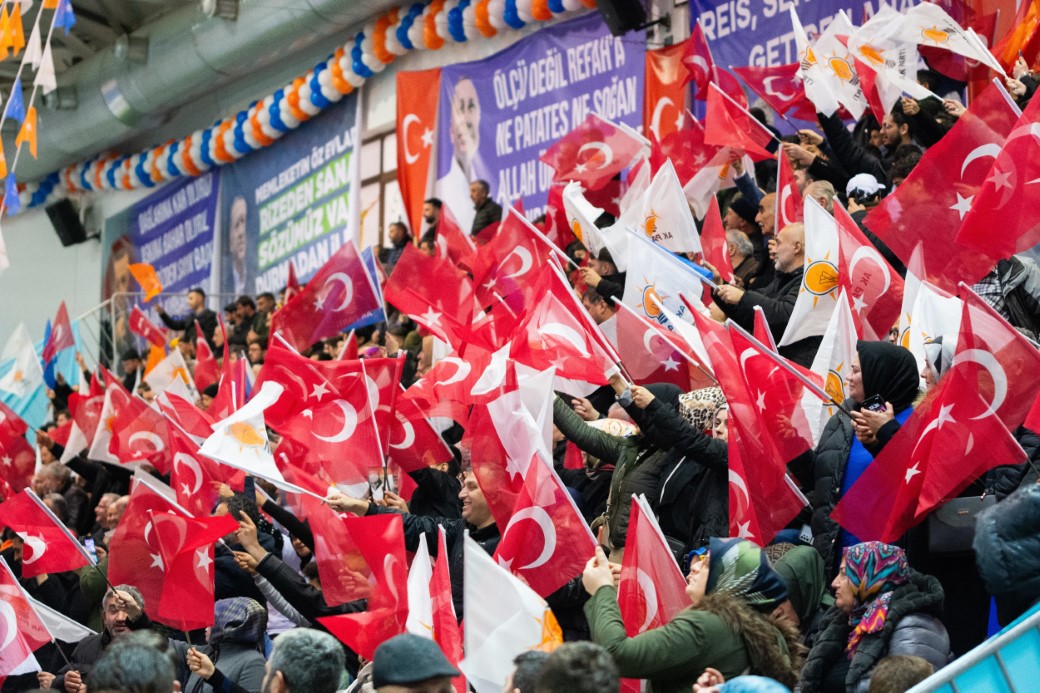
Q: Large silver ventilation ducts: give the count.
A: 1